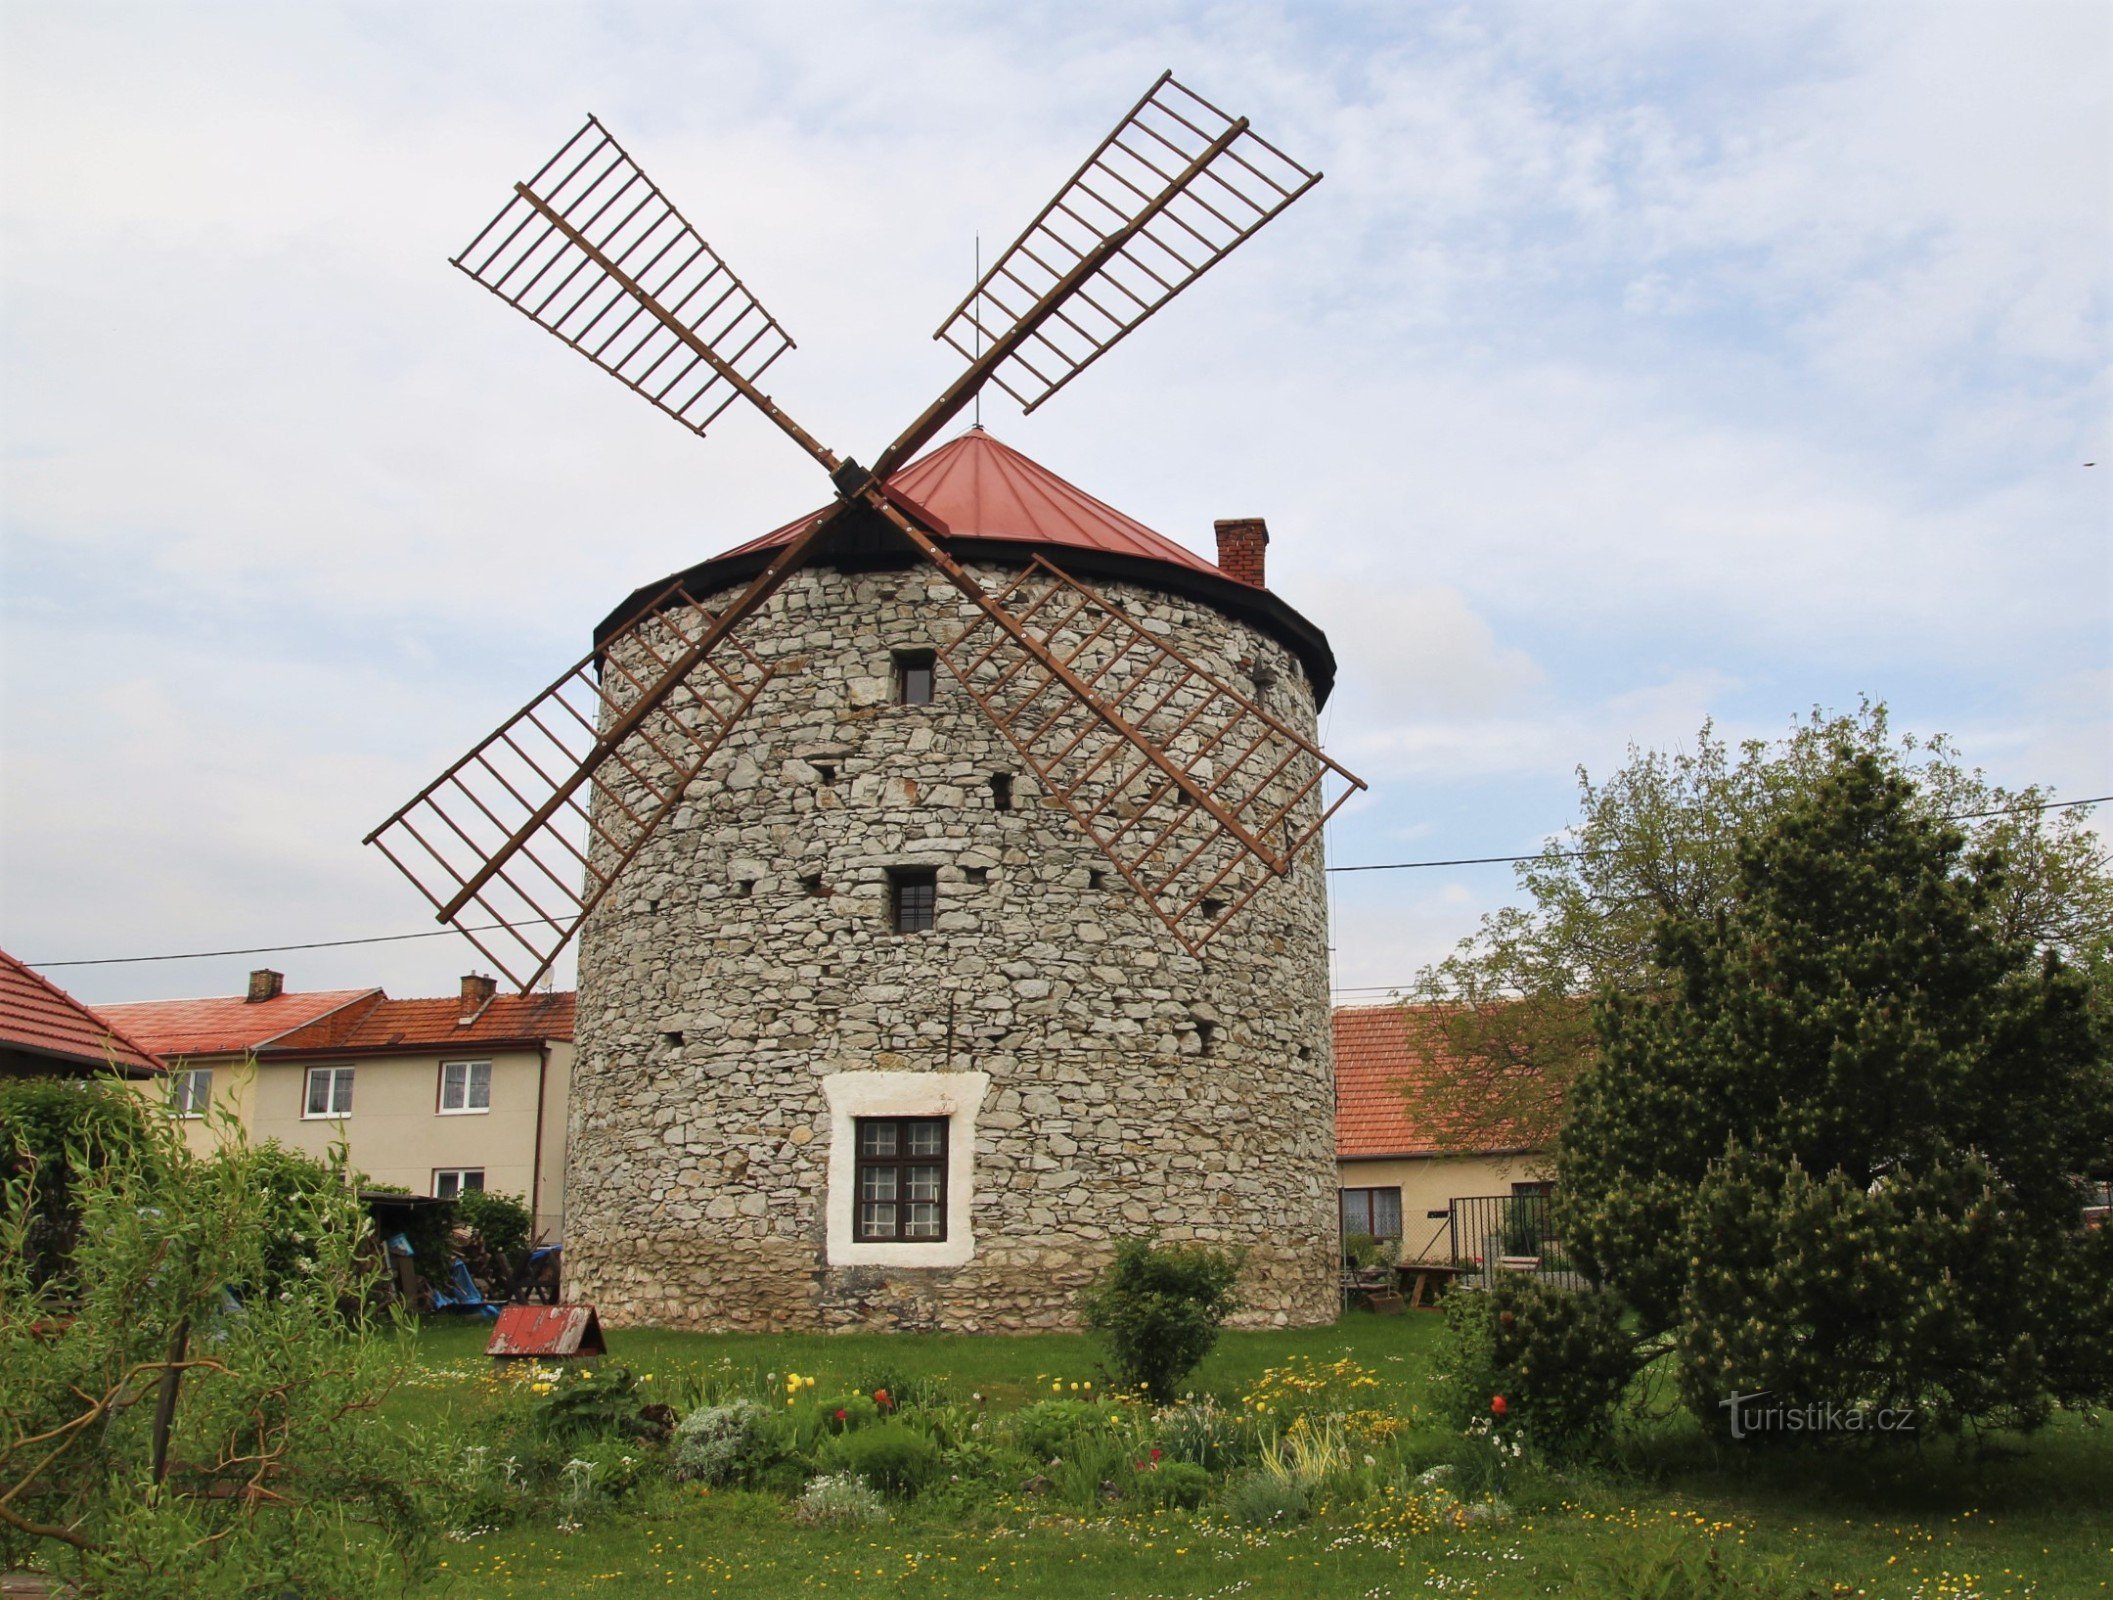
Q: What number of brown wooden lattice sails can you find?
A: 4